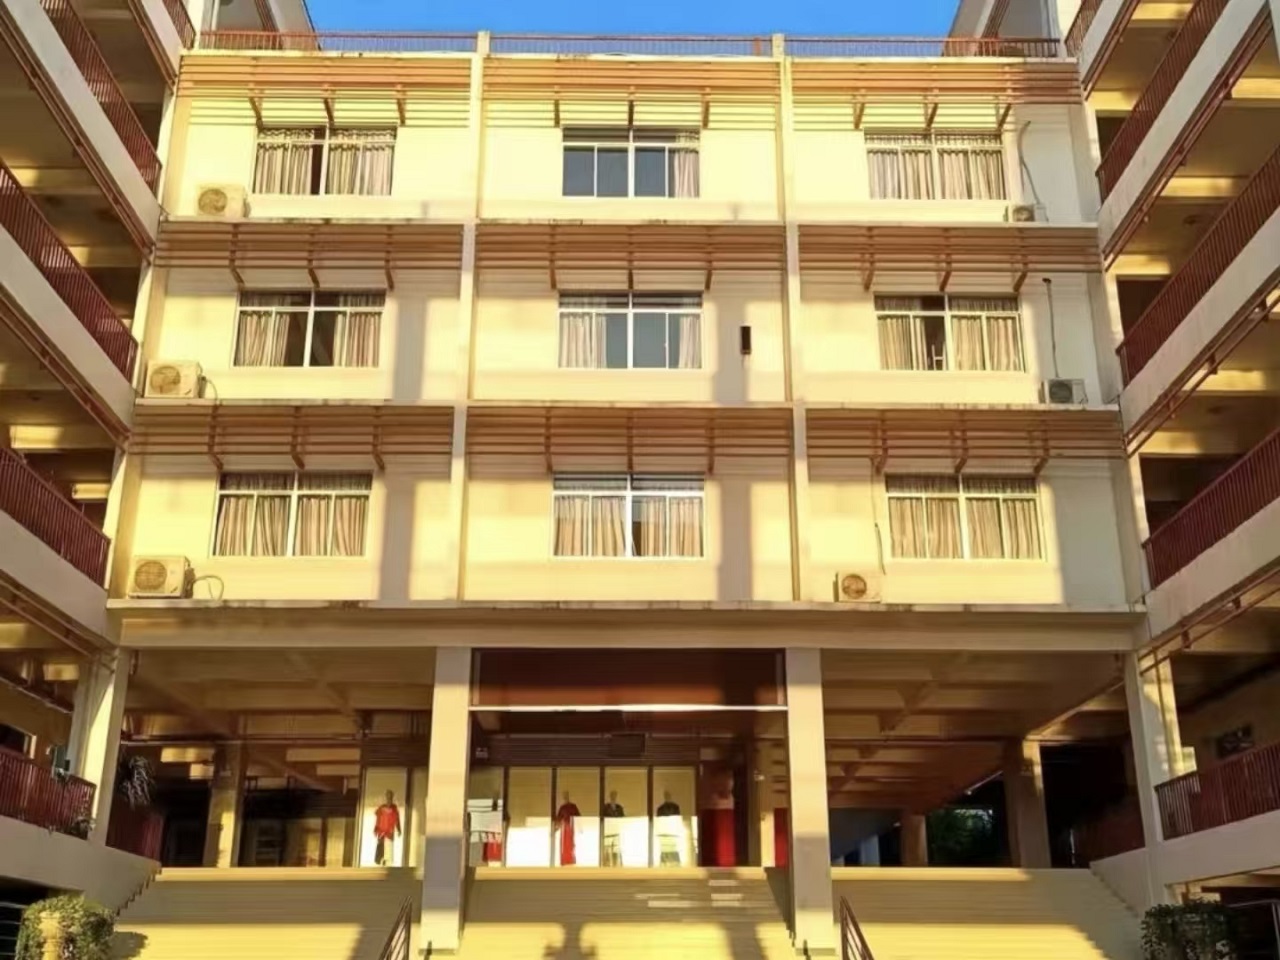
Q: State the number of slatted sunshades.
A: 9